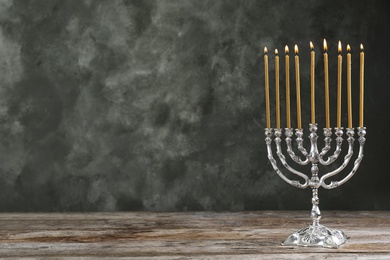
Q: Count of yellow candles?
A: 9